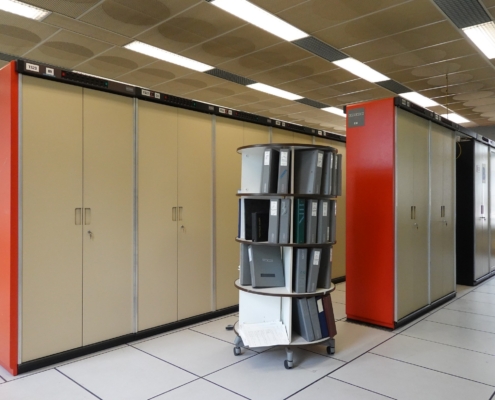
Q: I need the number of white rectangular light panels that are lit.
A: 9